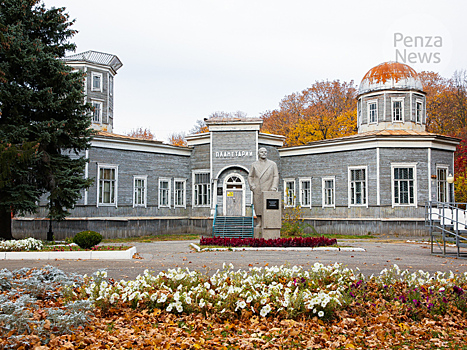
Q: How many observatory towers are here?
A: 2